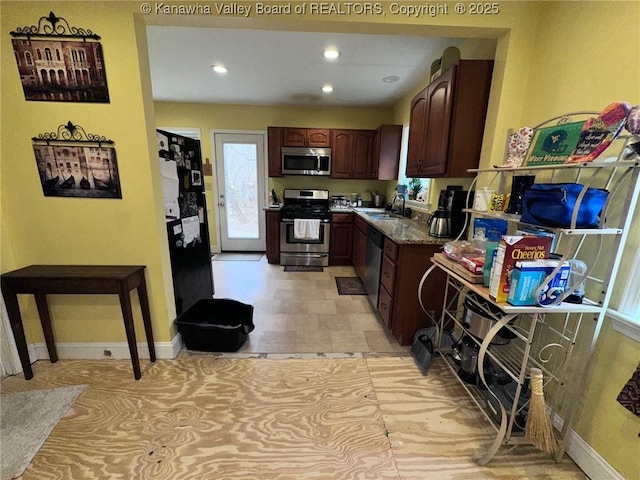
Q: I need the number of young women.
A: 0